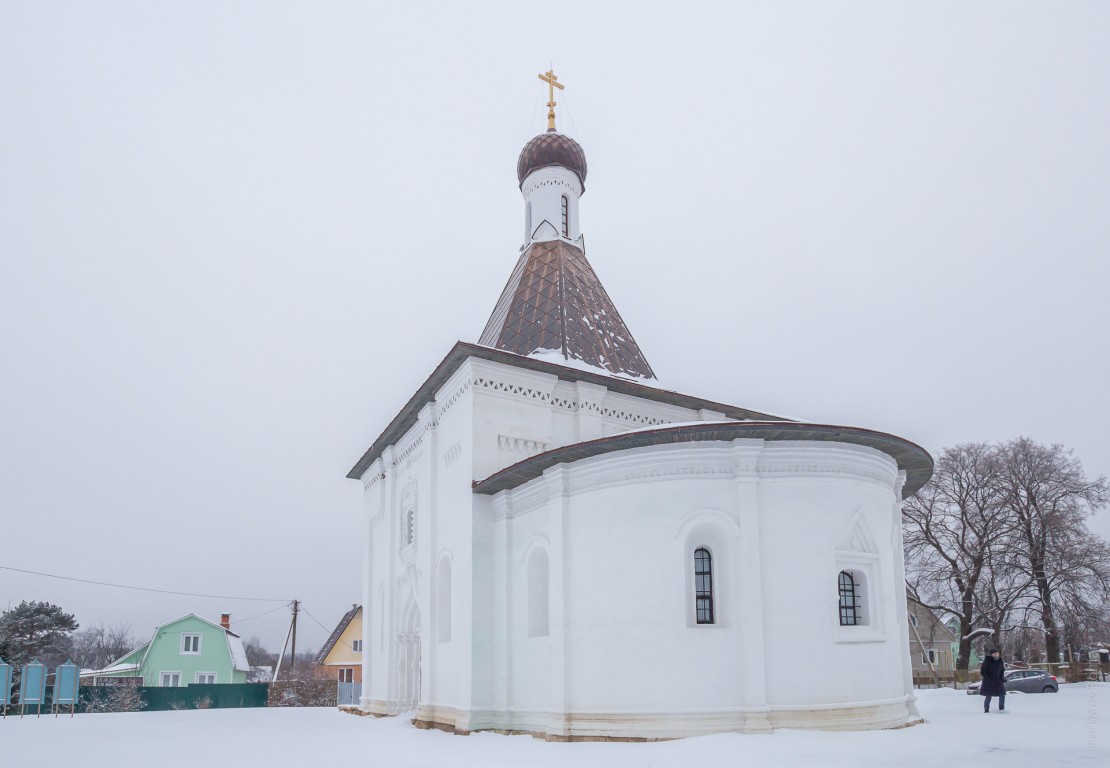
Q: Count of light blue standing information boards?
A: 3